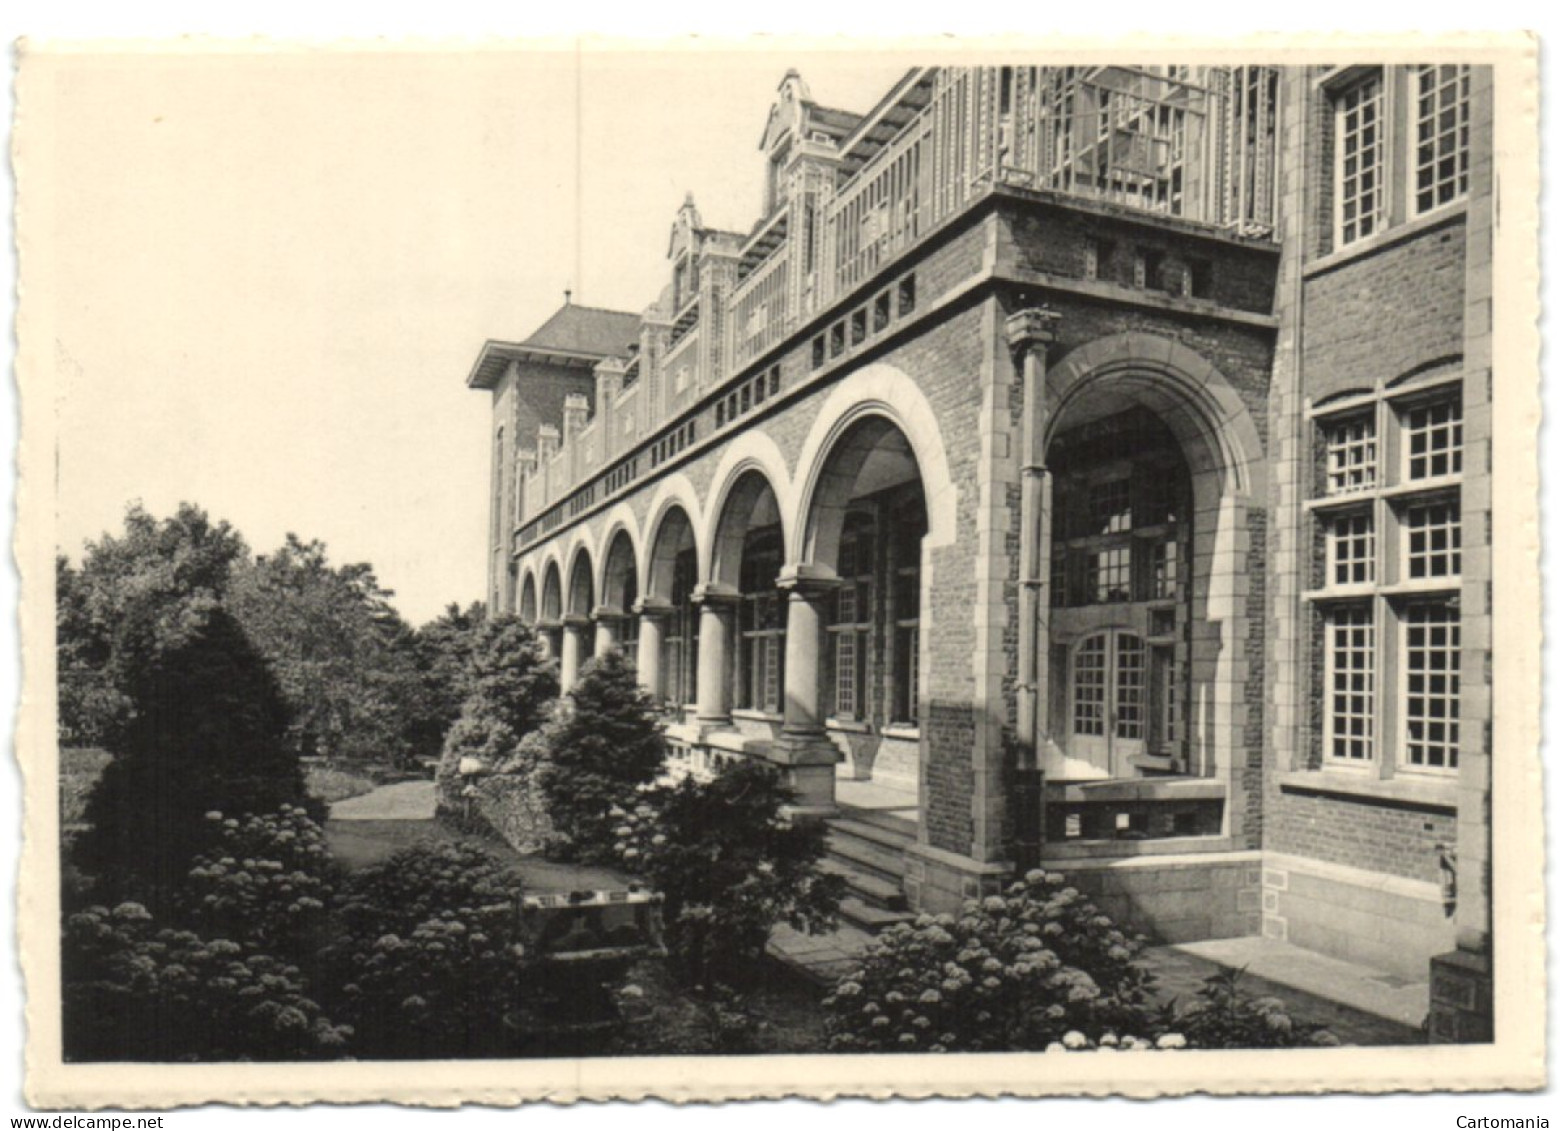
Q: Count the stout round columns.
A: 6